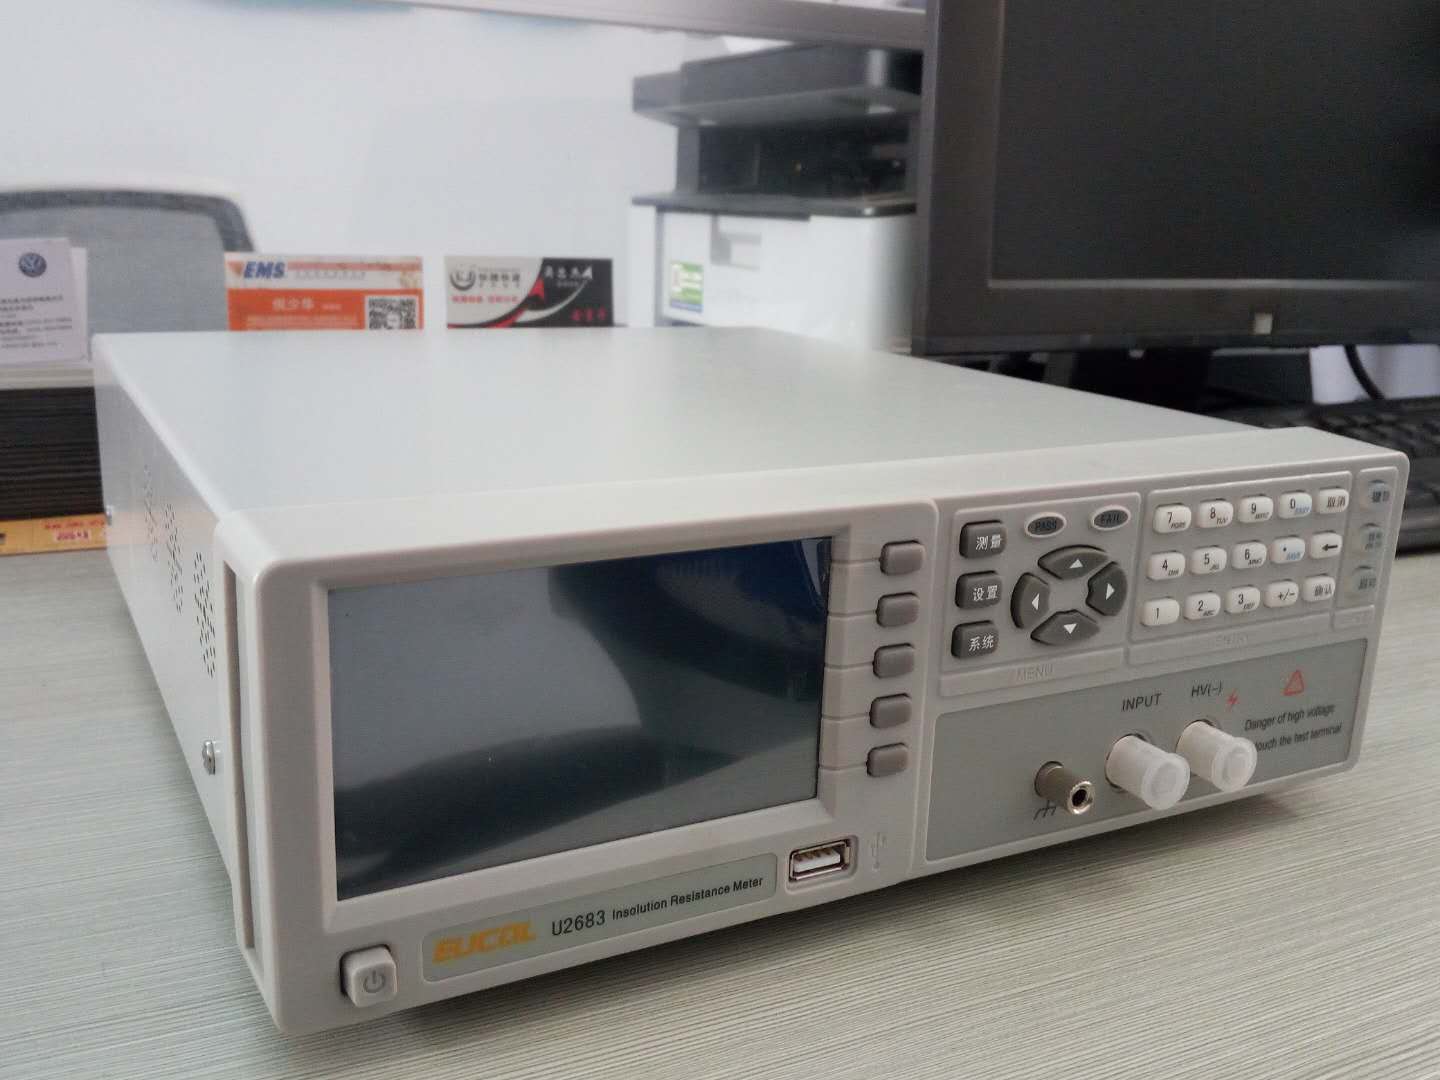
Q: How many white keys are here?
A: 15